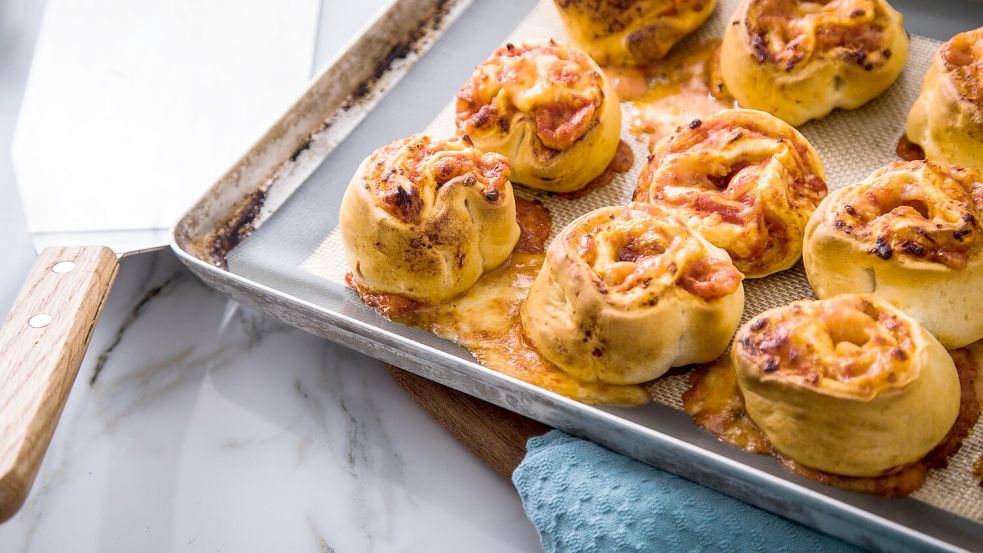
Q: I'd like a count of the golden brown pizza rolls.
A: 9